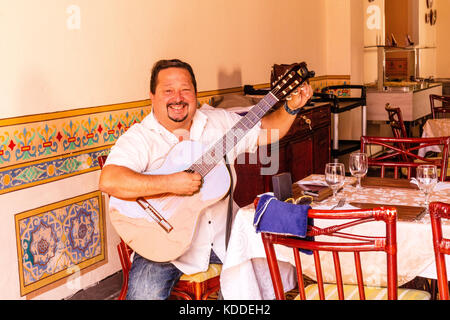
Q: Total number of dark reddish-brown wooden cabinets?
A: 1